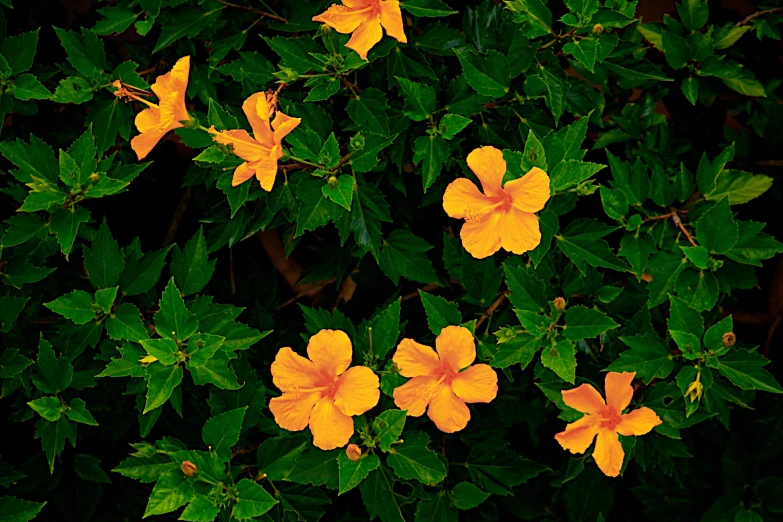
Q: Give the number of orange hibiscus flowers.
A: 7